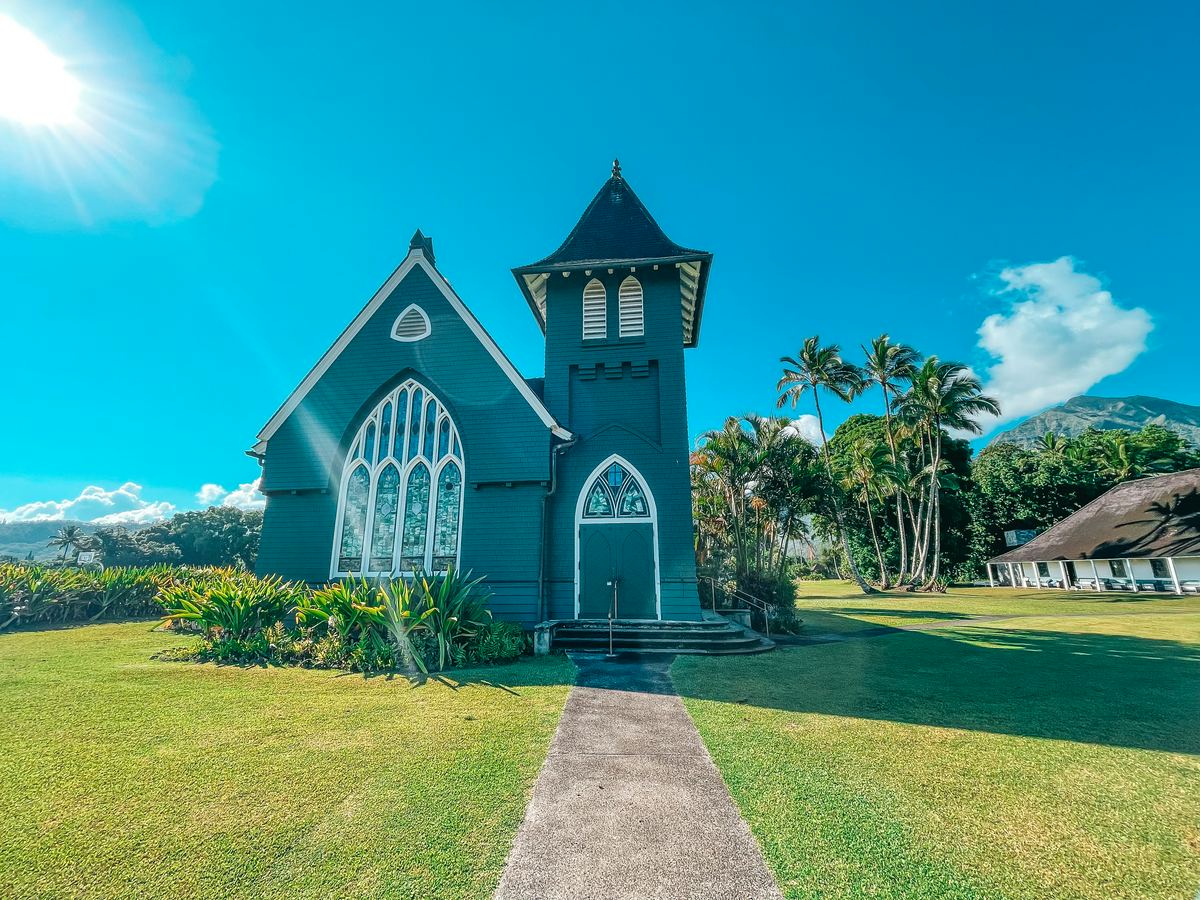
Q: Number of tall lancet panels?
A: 4